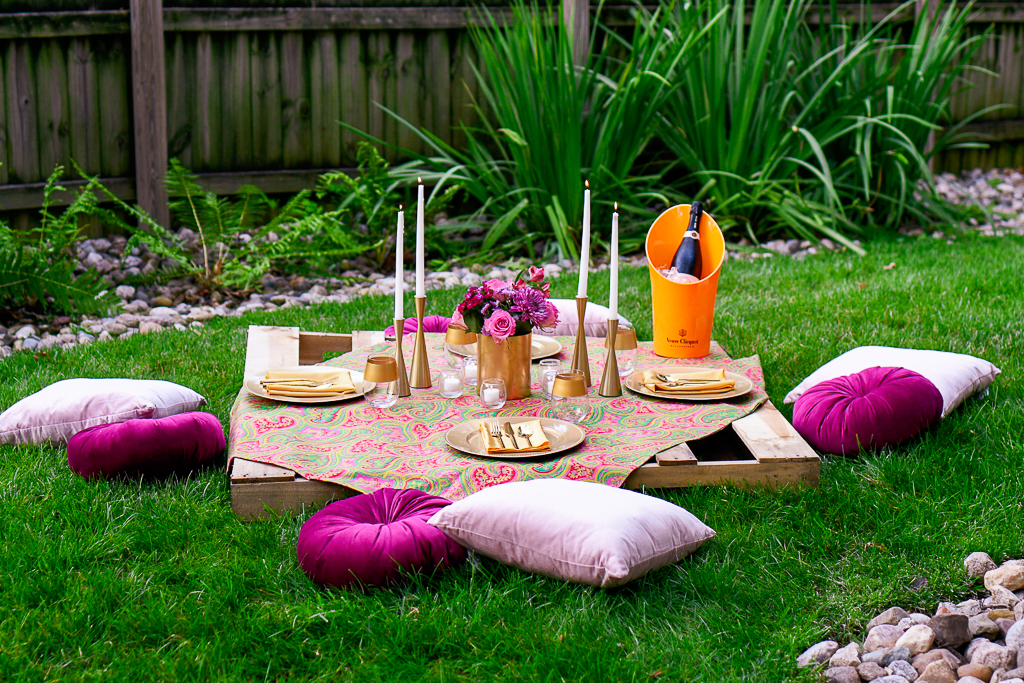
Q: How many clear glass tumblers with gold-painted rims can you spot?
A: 4